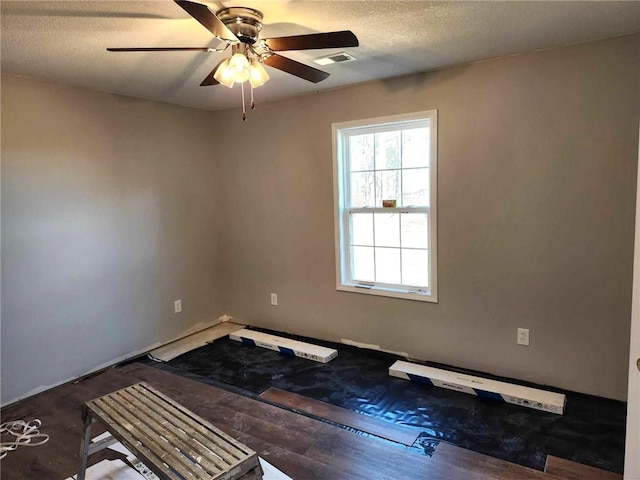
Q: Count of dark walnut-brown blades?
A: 5